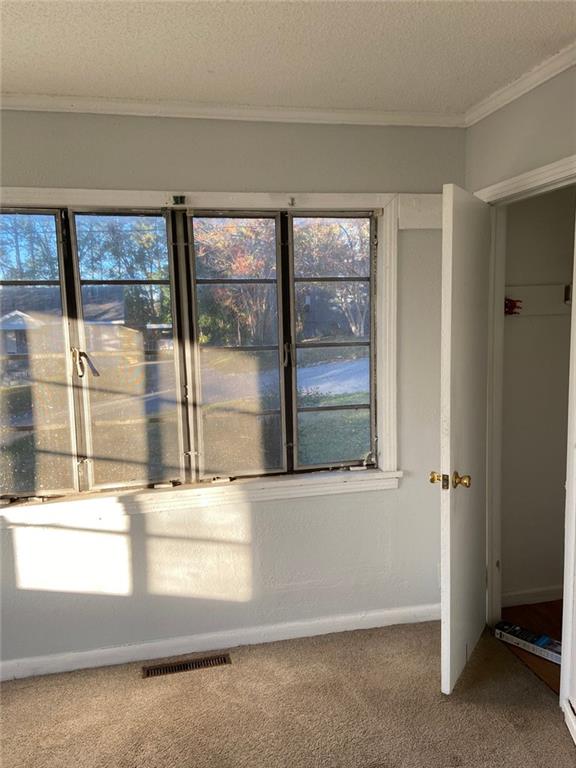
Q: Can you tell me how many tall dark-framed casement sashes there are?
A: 4